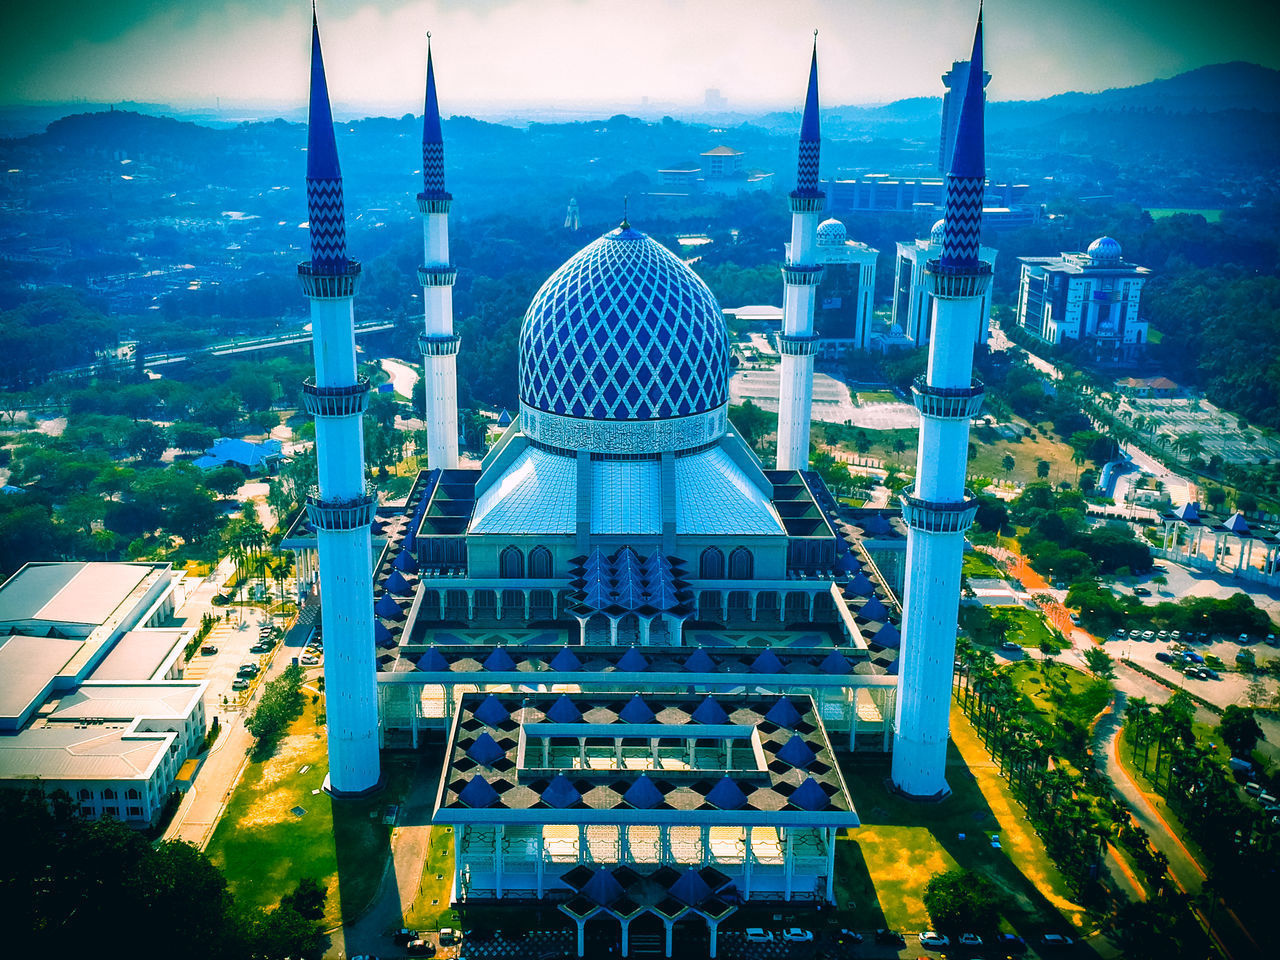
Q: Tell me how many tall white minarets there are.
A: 4